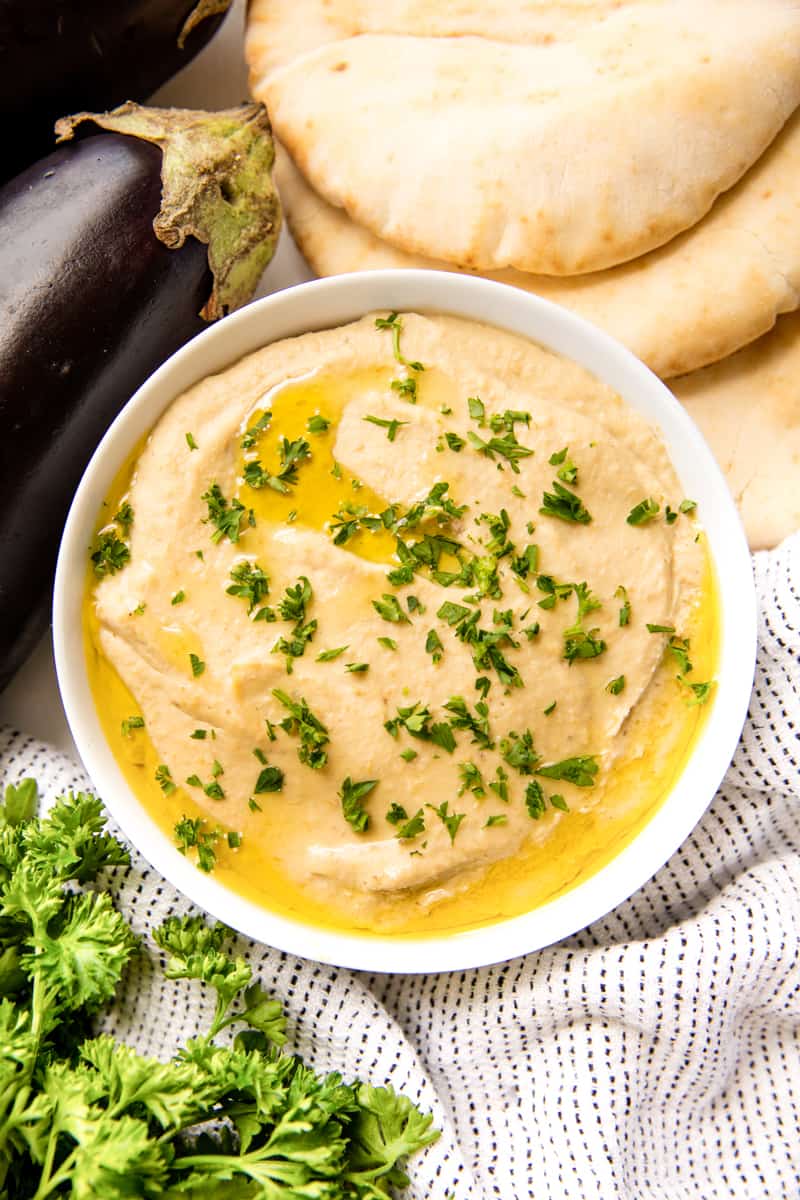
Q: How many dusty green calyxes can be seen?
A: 2